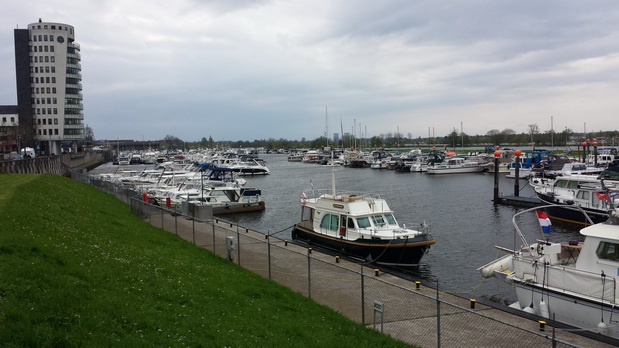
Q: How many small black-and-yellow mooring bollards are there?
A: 11